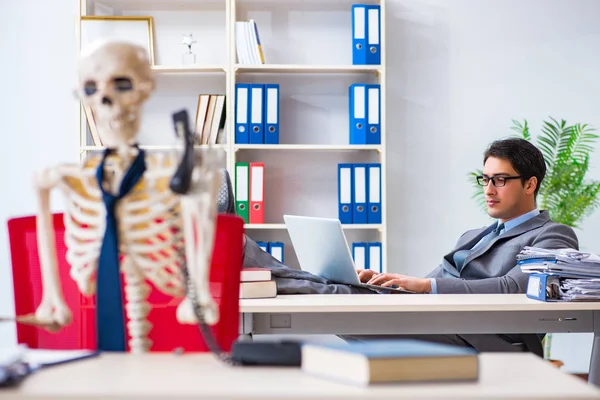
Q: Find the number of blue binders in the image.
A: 15